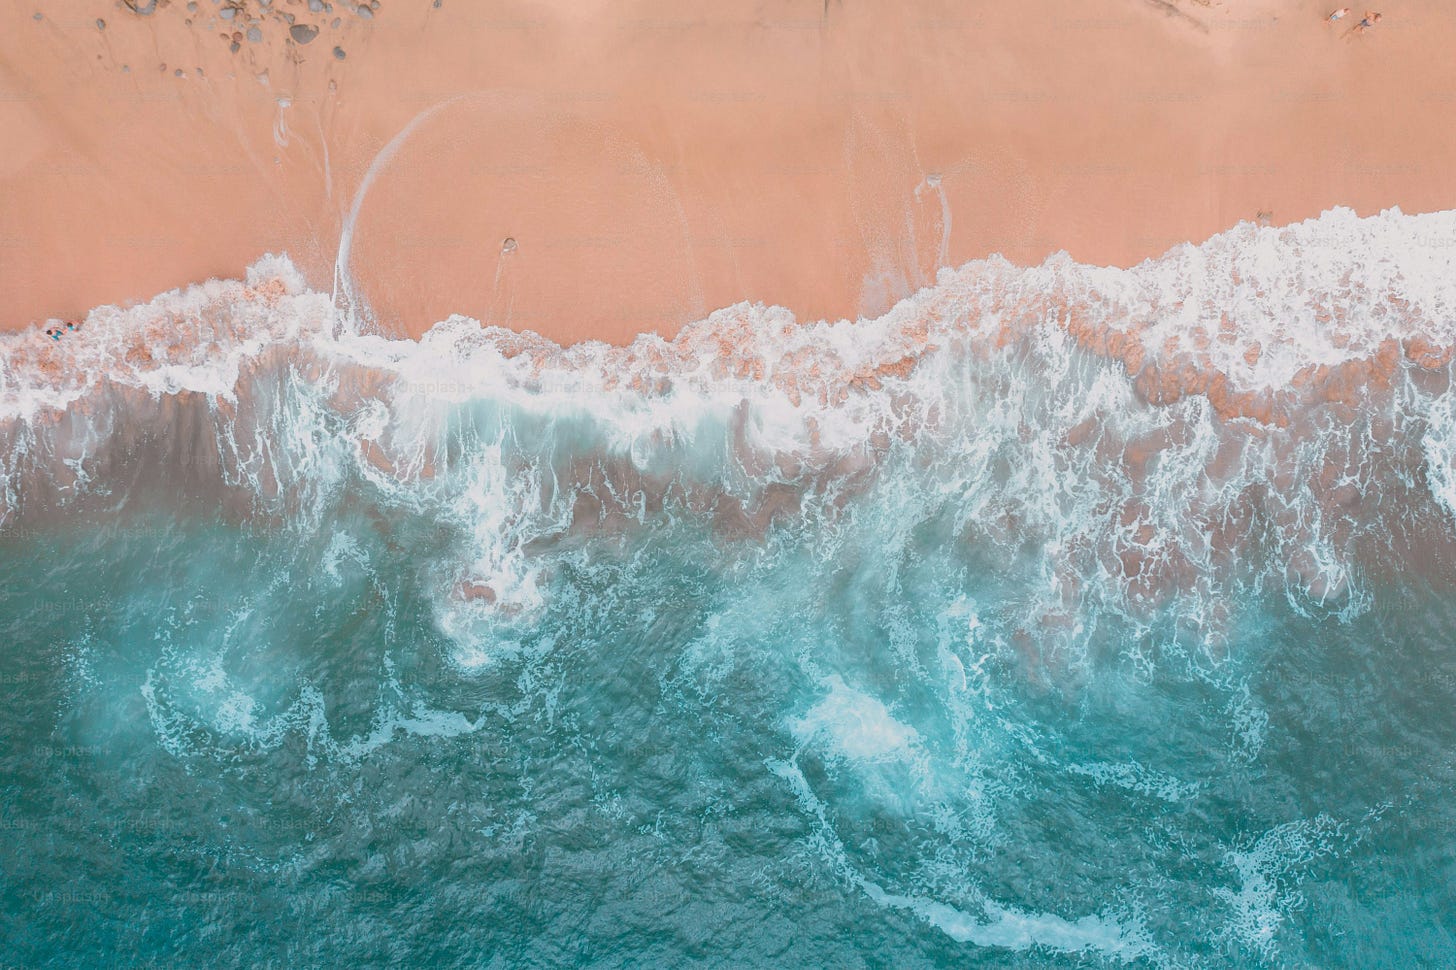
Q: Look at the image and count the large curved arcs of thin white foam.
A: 1